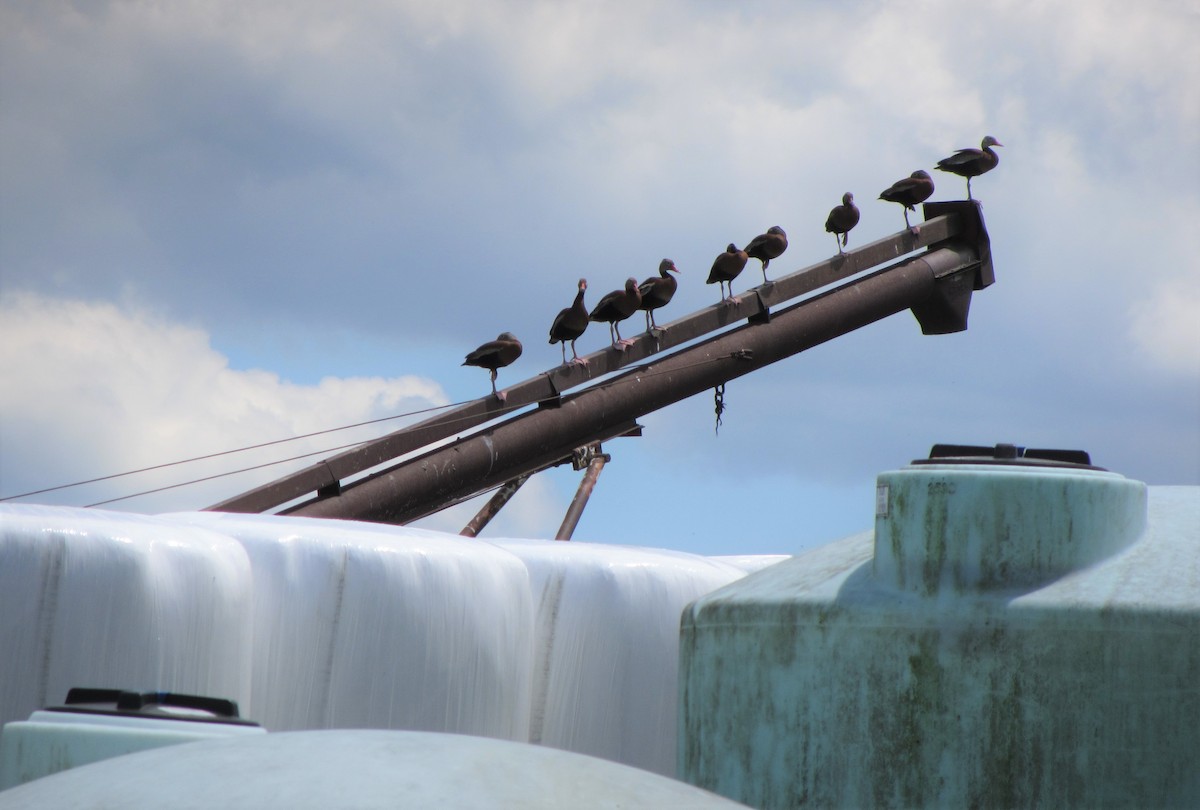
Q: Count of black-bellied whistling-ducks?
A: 9